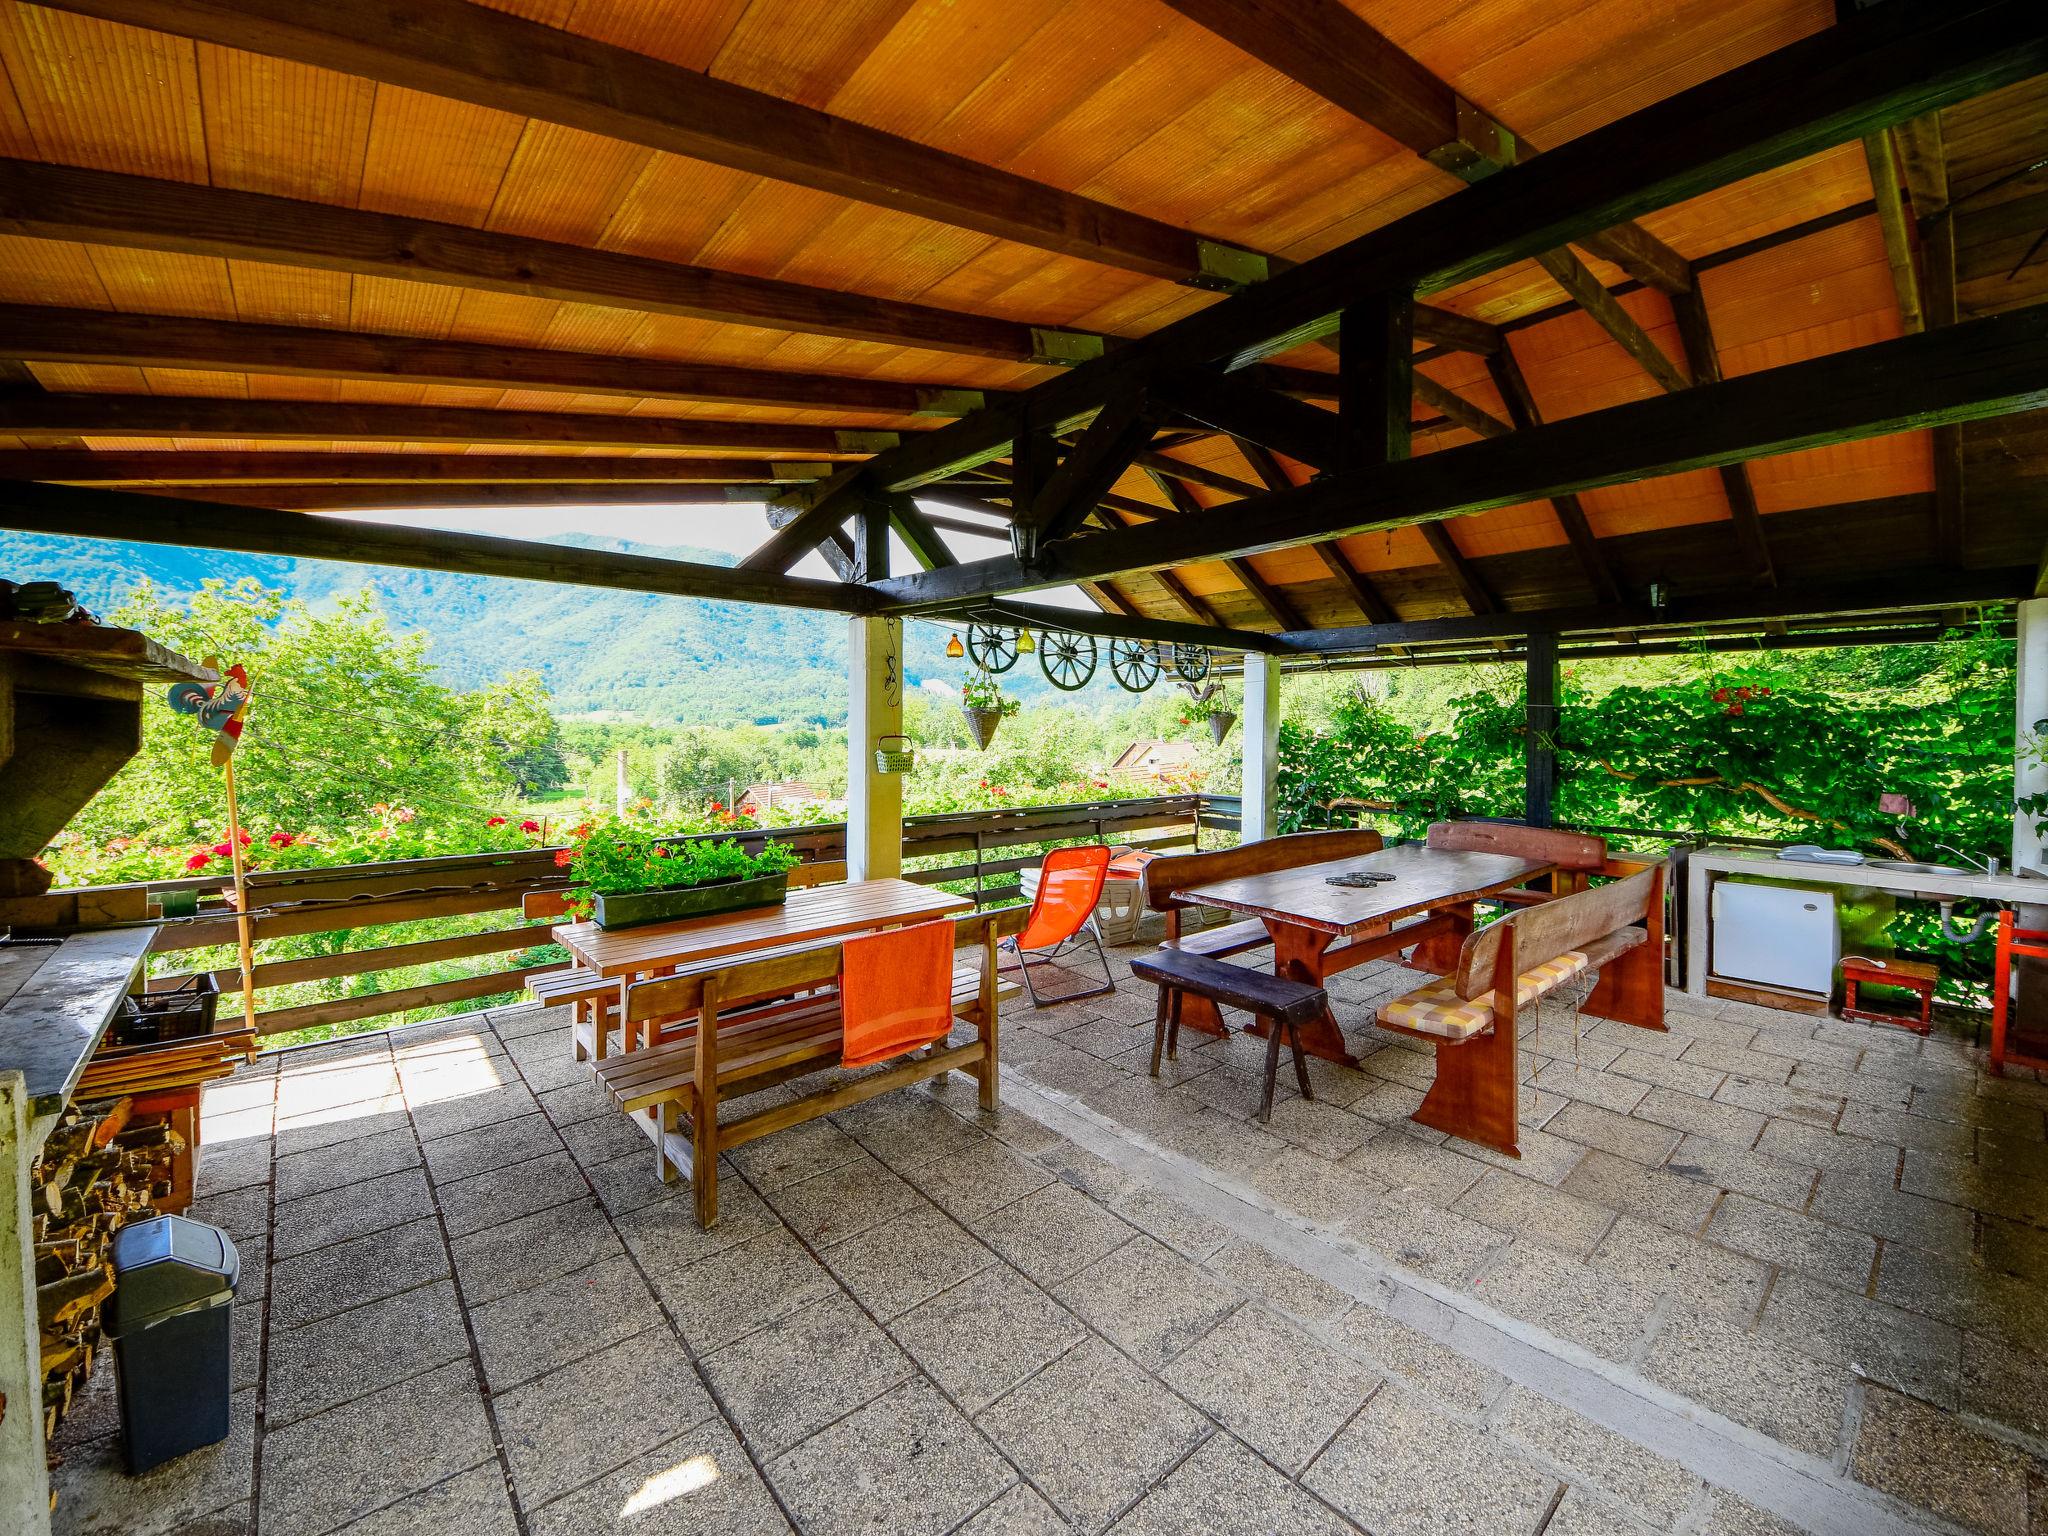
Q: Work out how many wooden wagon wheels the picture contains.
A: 4